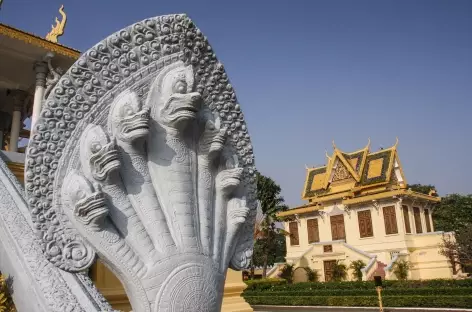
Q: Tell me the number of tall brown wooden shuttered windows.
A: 8